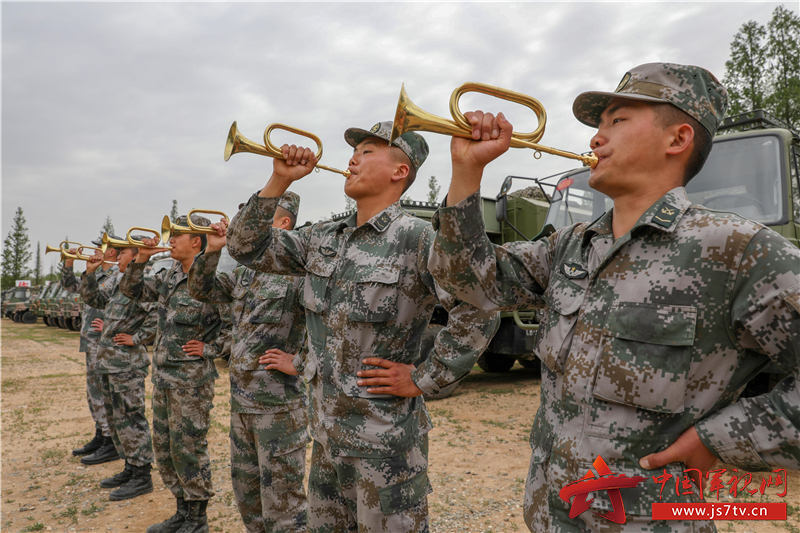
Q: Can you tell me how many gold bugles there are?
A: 6